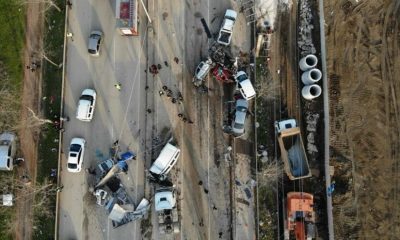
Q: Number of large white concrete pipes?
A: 3